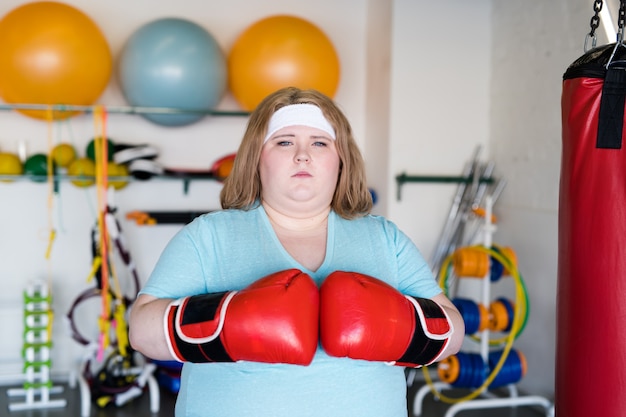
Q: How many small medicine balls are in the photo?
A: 6